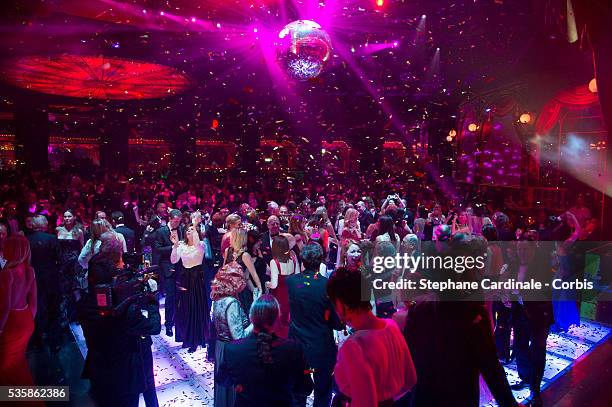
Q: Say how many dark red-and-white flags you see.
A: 0